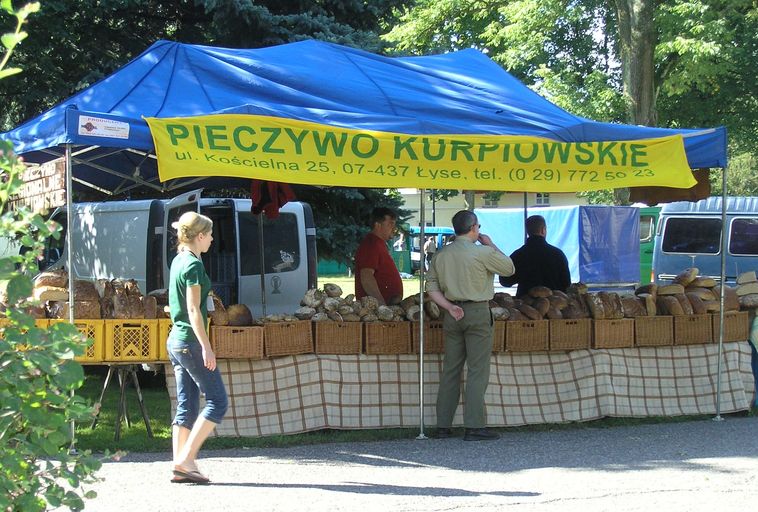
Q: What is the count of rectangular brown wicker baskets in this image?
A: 12